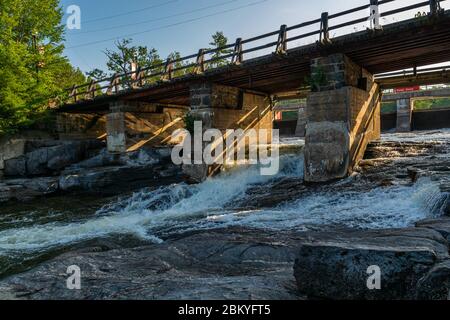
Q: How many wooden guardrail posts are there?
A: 11